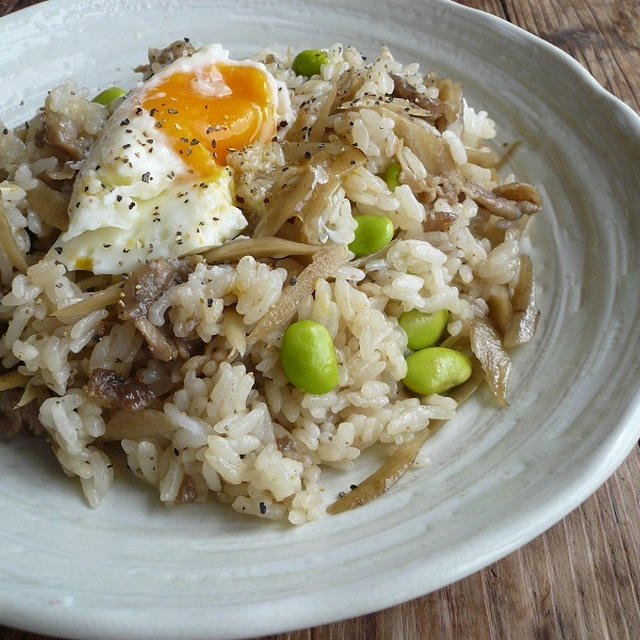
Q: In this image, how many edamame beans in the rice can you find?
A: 7